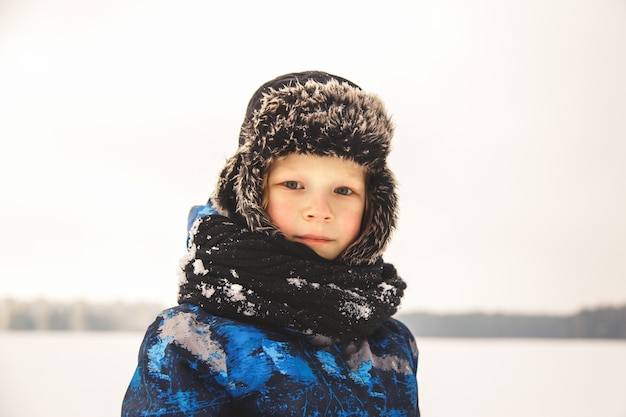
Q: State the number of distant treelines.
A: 2